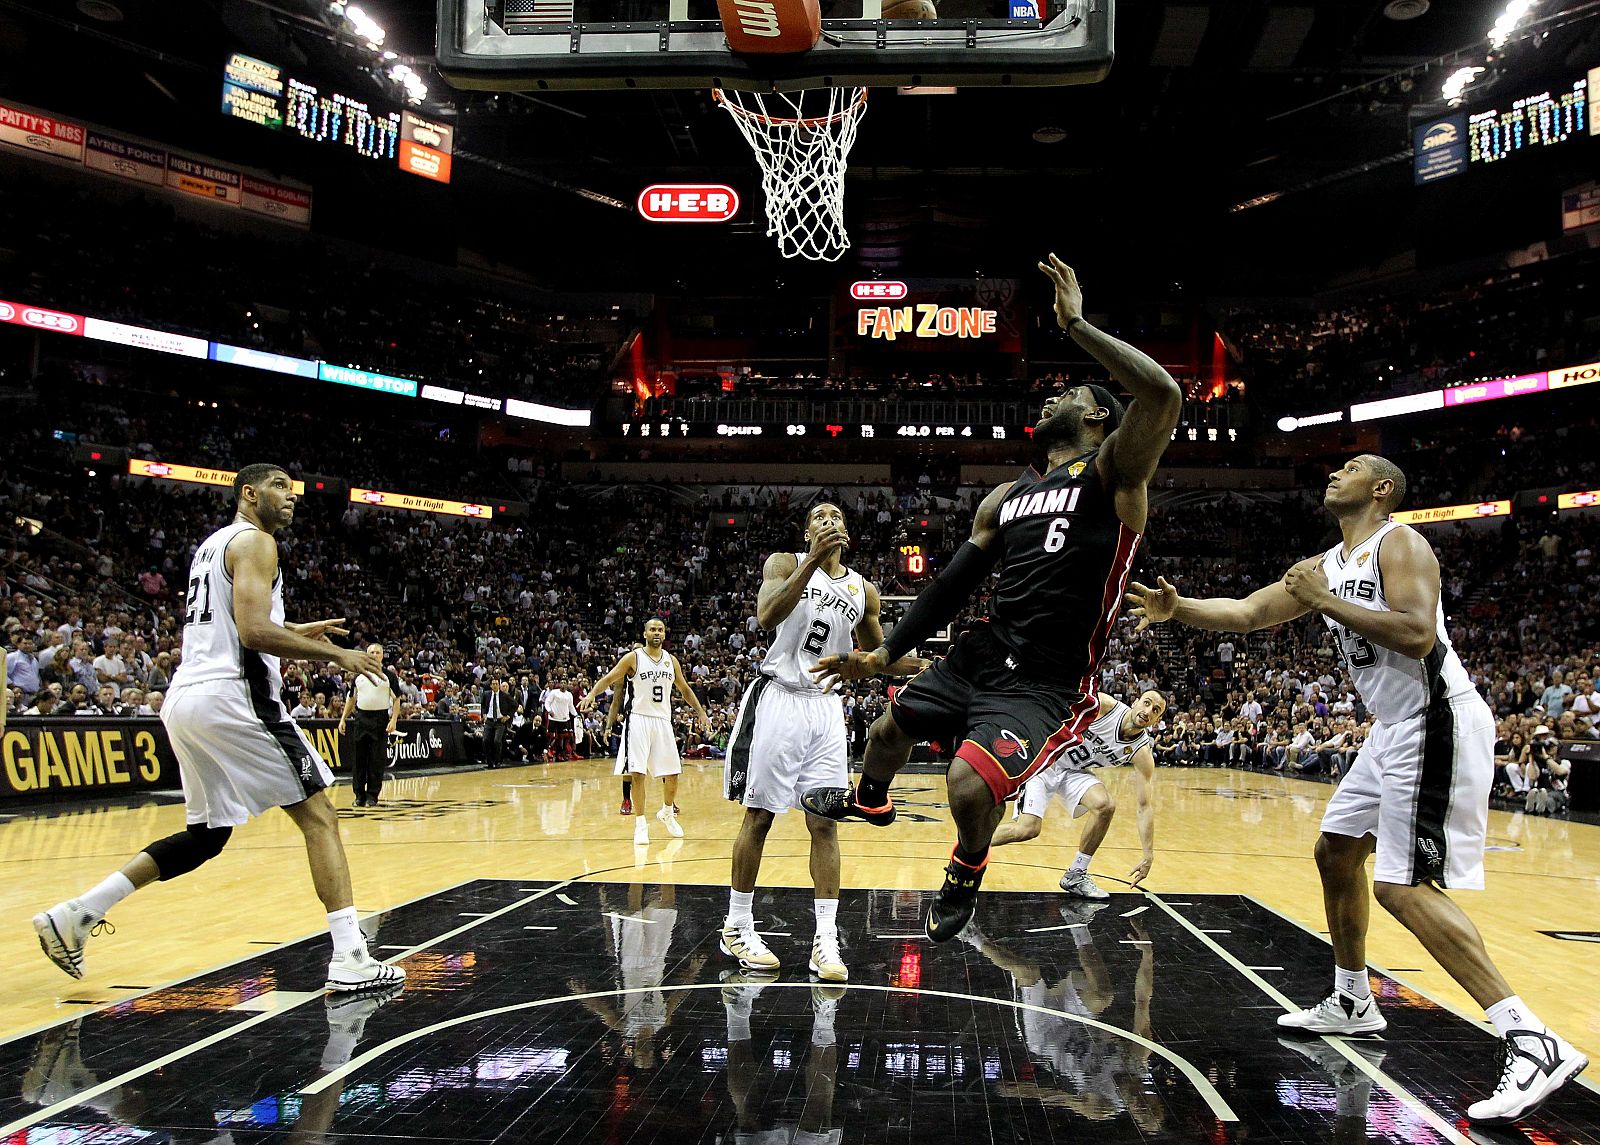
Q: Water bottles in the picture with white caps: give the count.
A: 0